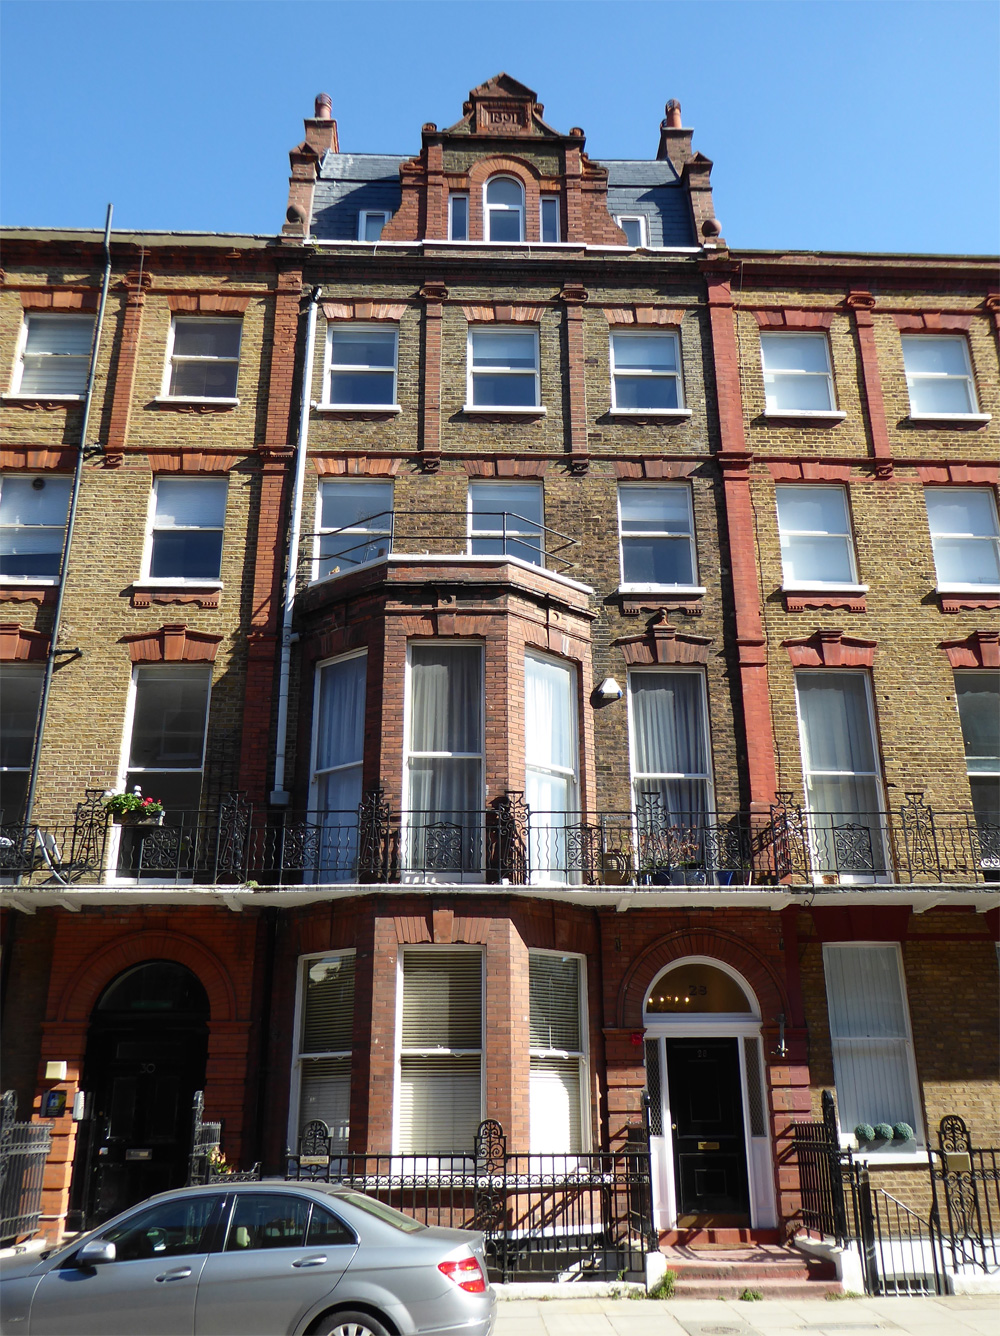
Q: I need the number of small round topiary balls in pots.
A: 3